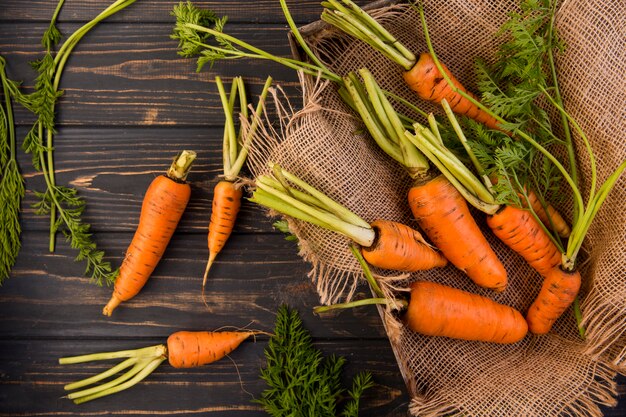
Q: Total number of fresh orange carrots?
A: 10